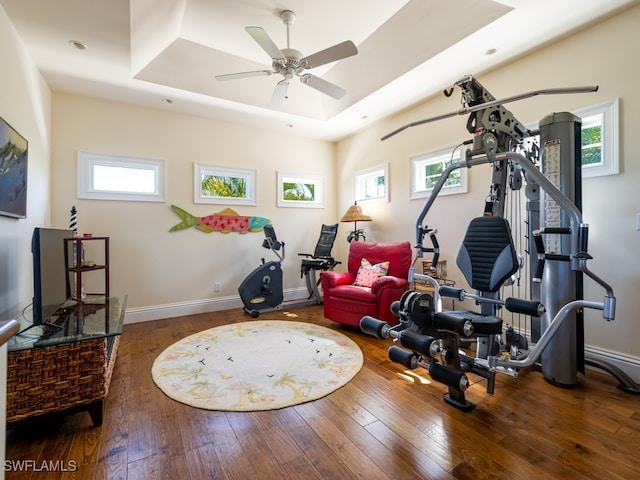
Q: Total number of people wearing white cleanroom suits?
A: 0